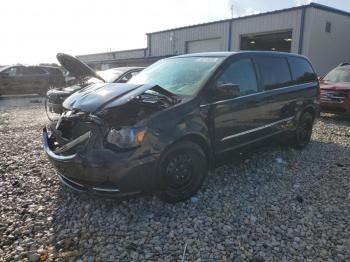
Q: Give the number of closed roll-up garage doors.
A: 1